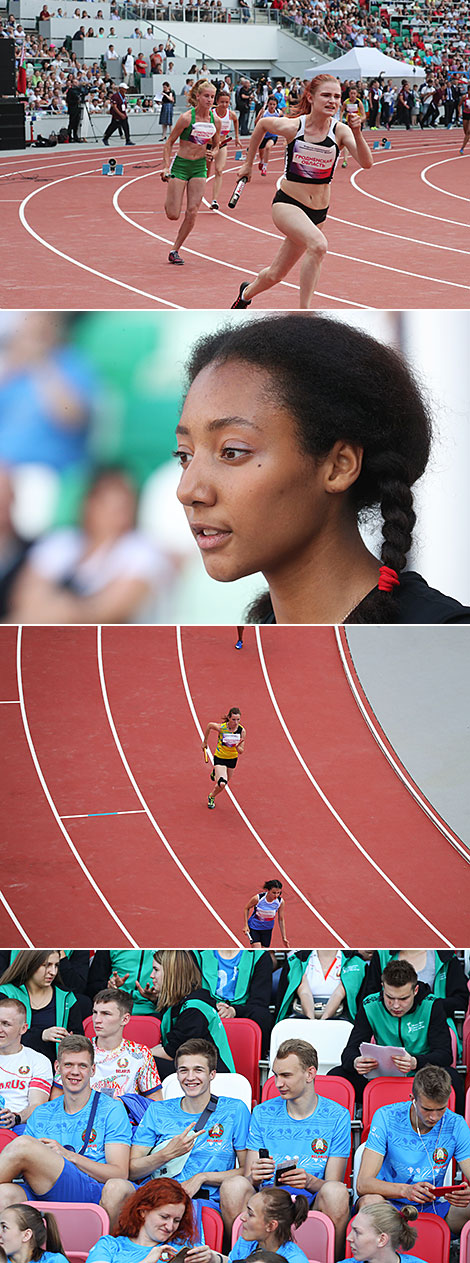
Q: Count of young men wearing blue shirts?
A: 4